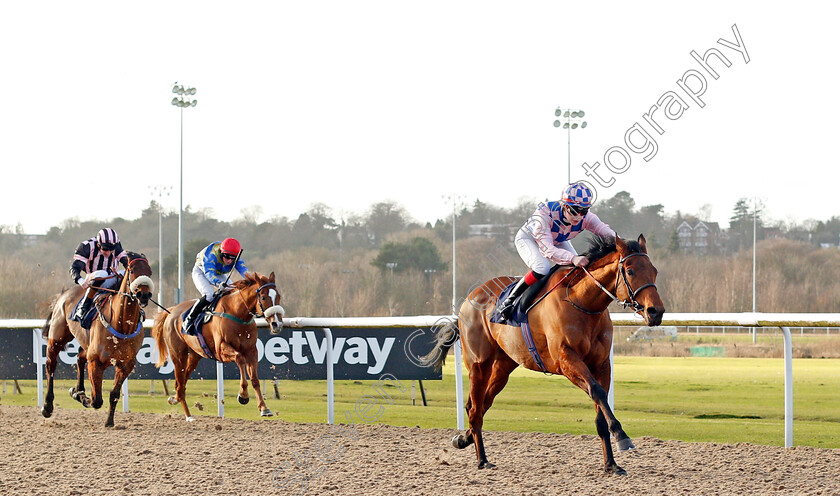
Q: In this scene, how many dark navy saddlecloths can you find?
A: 3